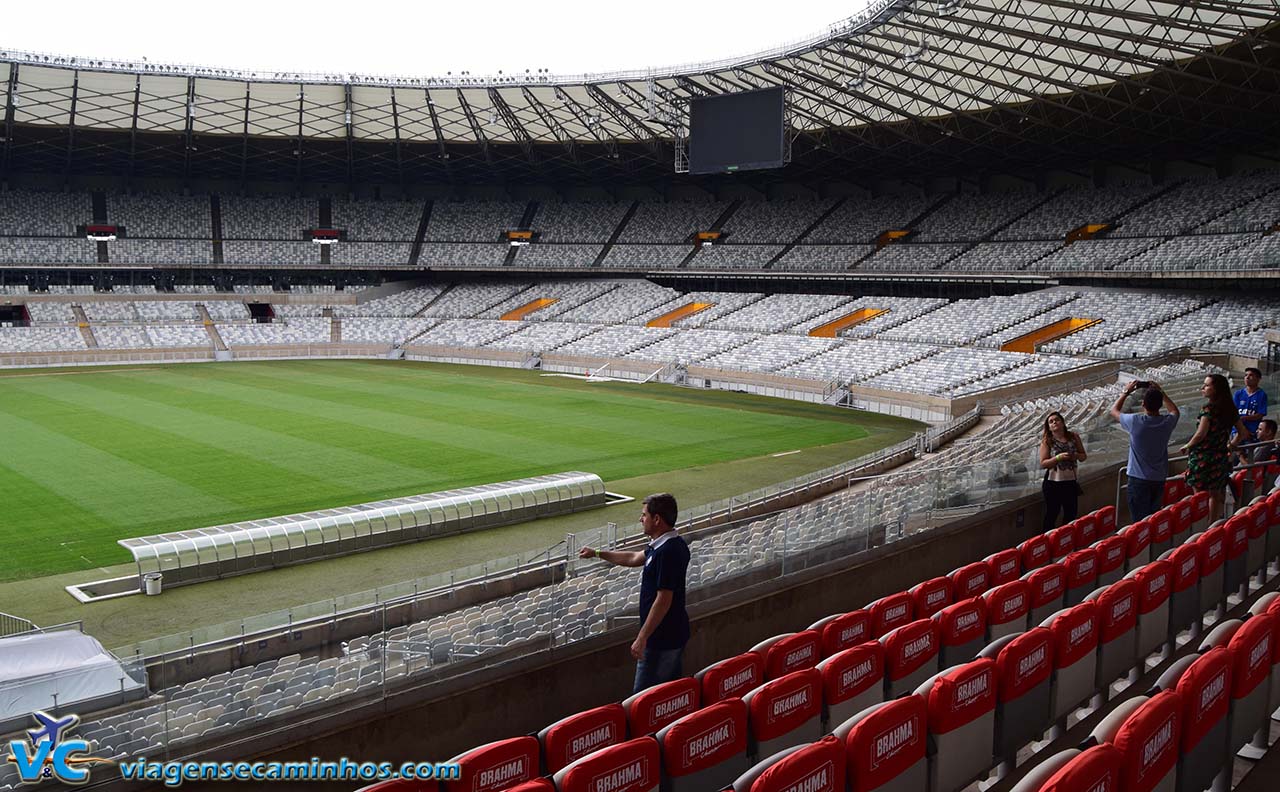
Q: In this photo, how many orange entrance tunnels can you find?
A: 8